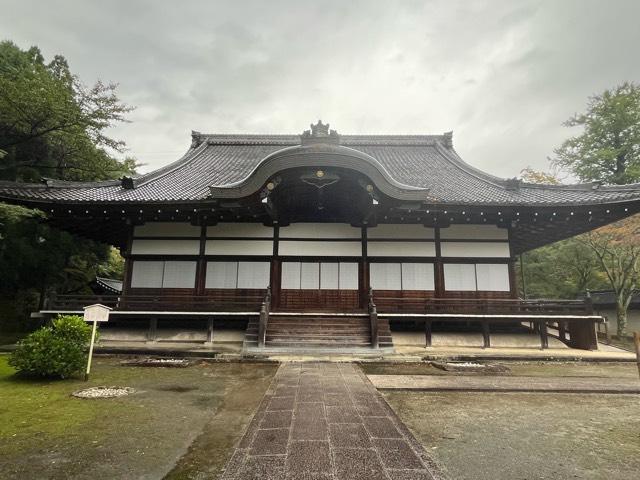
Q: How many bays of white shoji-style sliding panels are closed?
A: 5